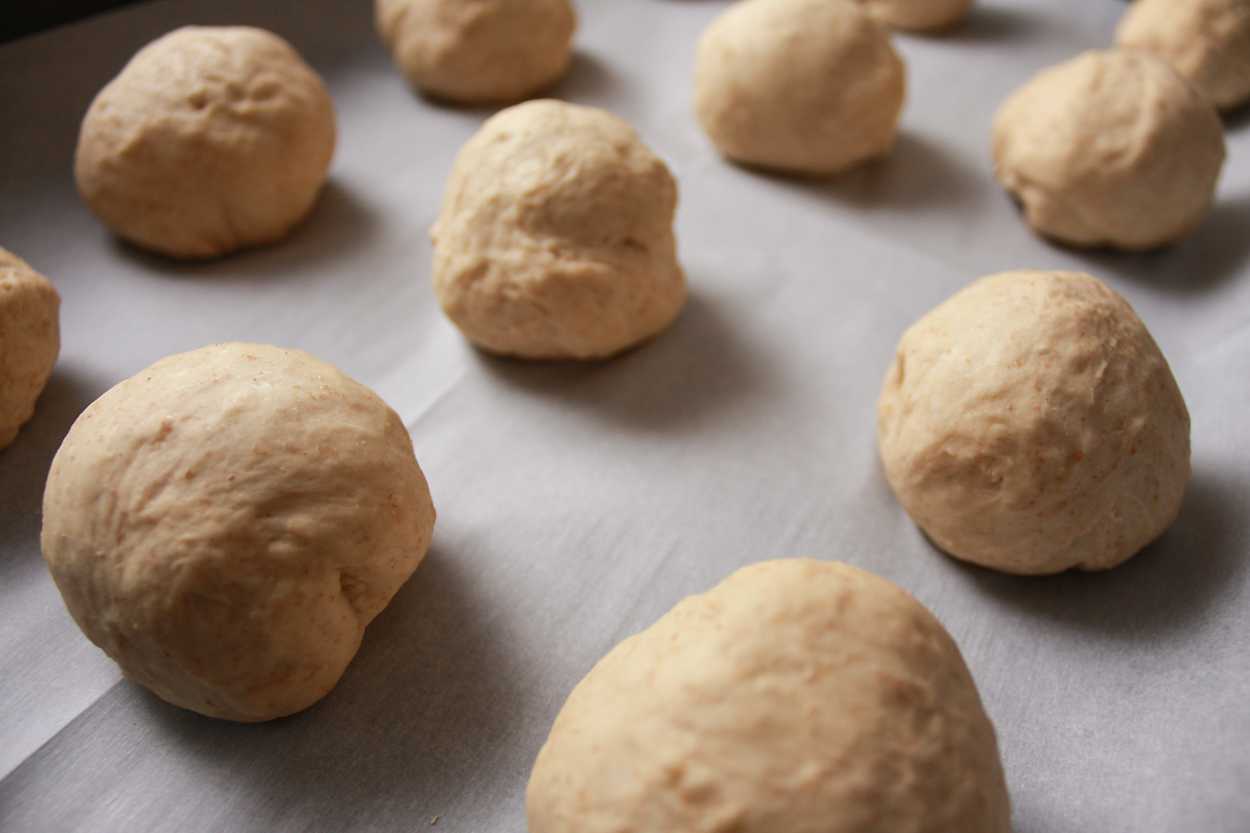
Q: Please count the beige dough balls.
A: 11